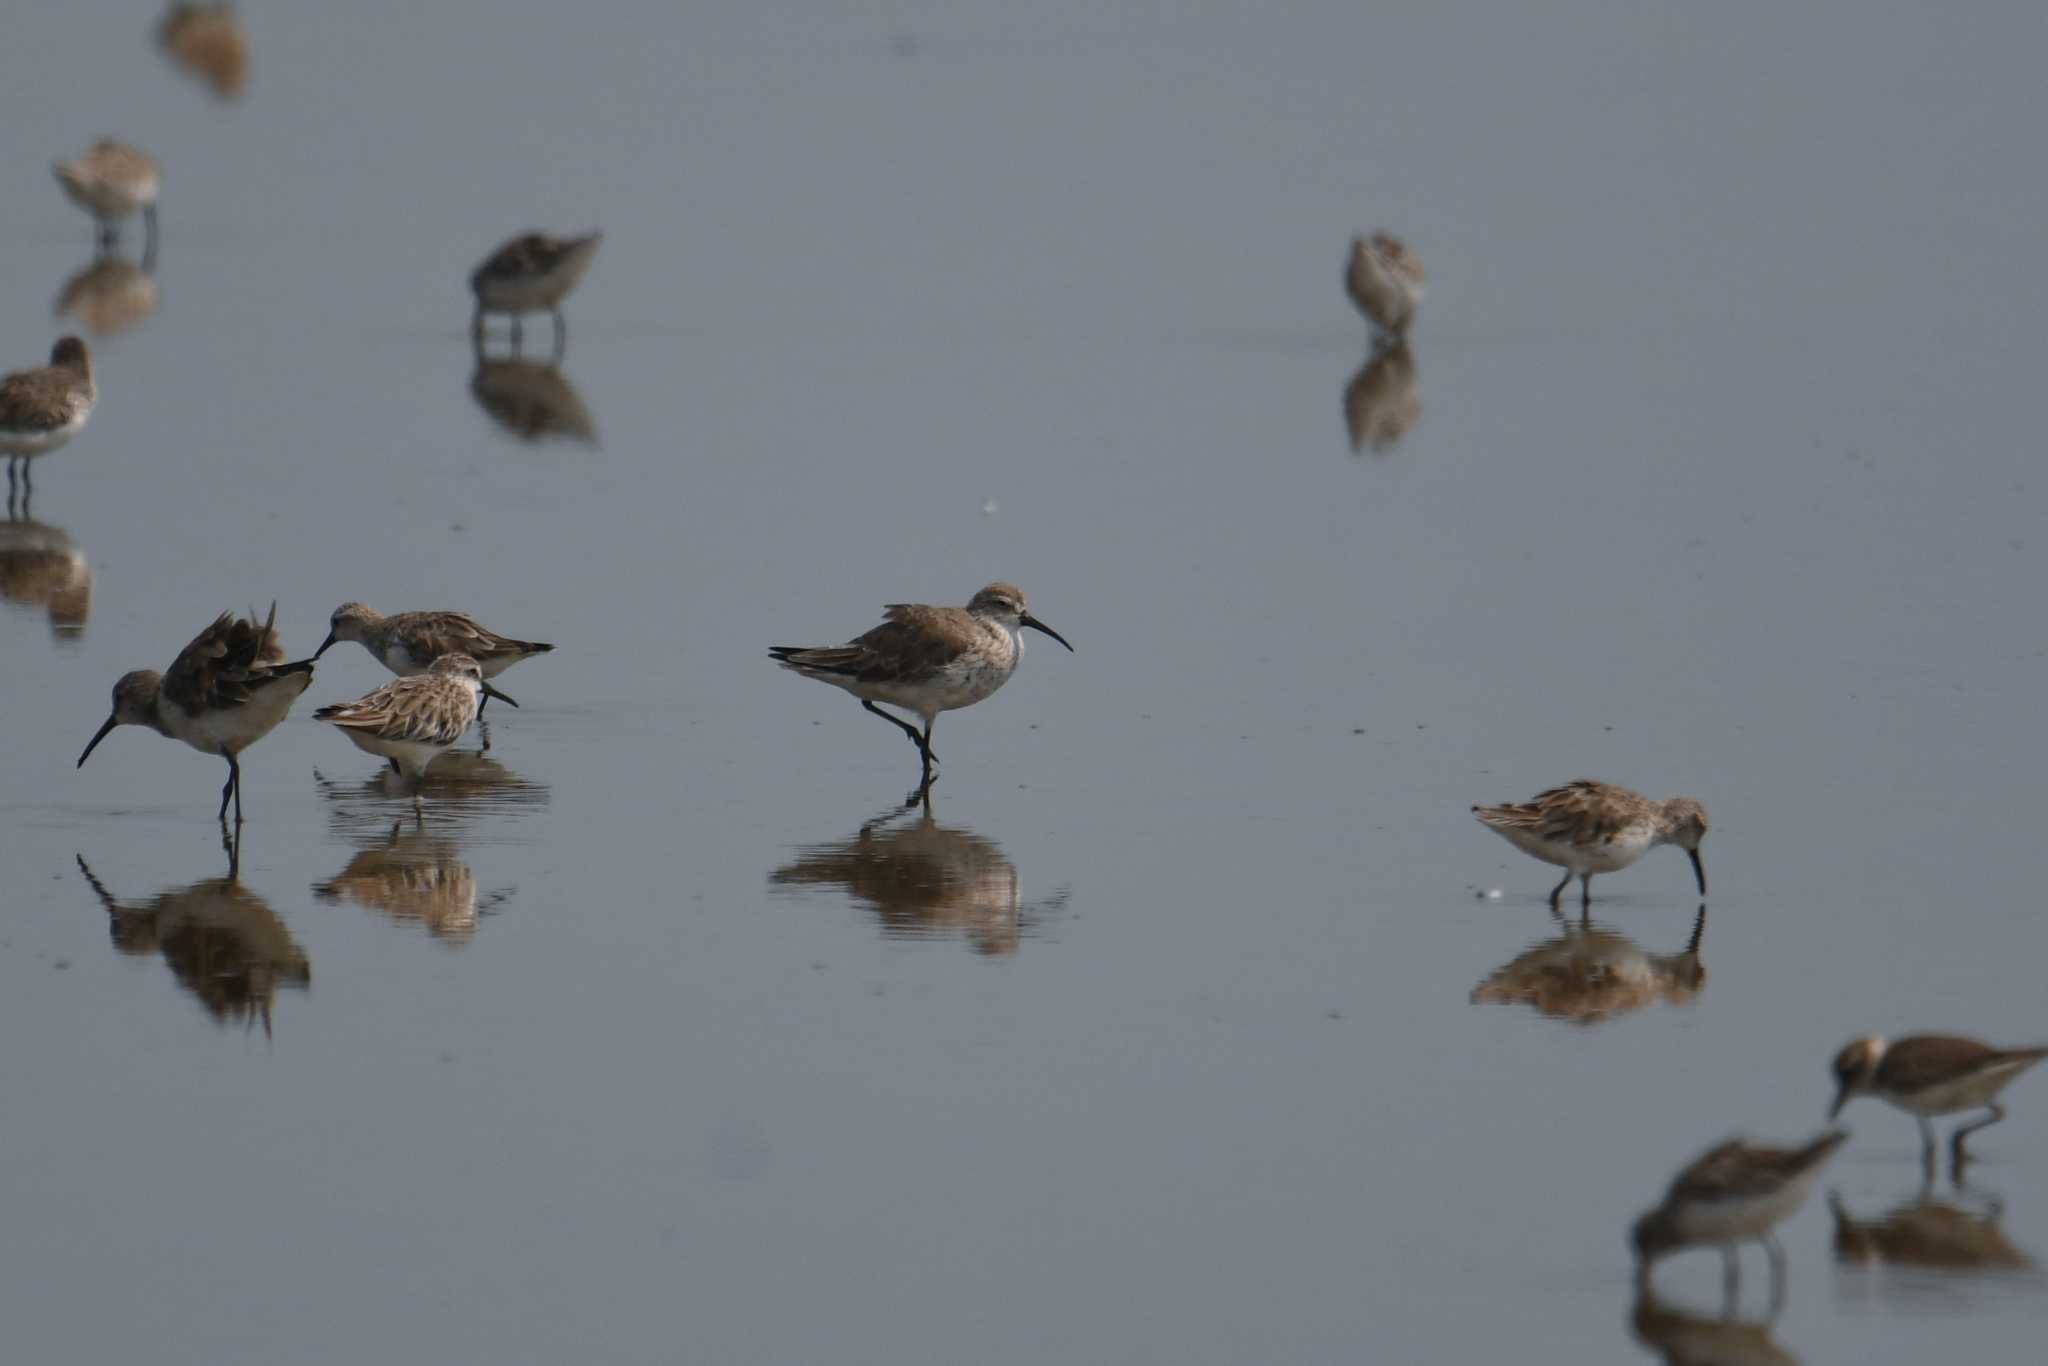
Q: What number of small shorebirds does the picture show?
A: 11